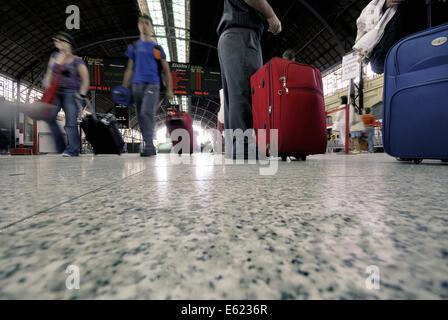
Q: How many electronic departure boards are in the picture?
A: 2